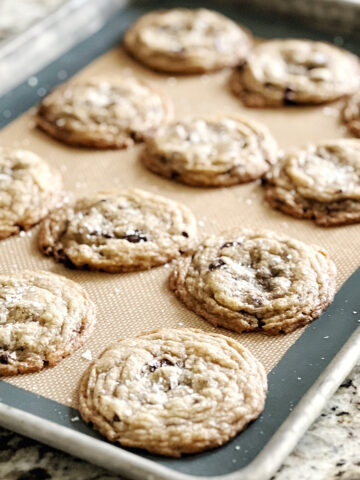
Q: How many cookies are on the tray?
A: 11